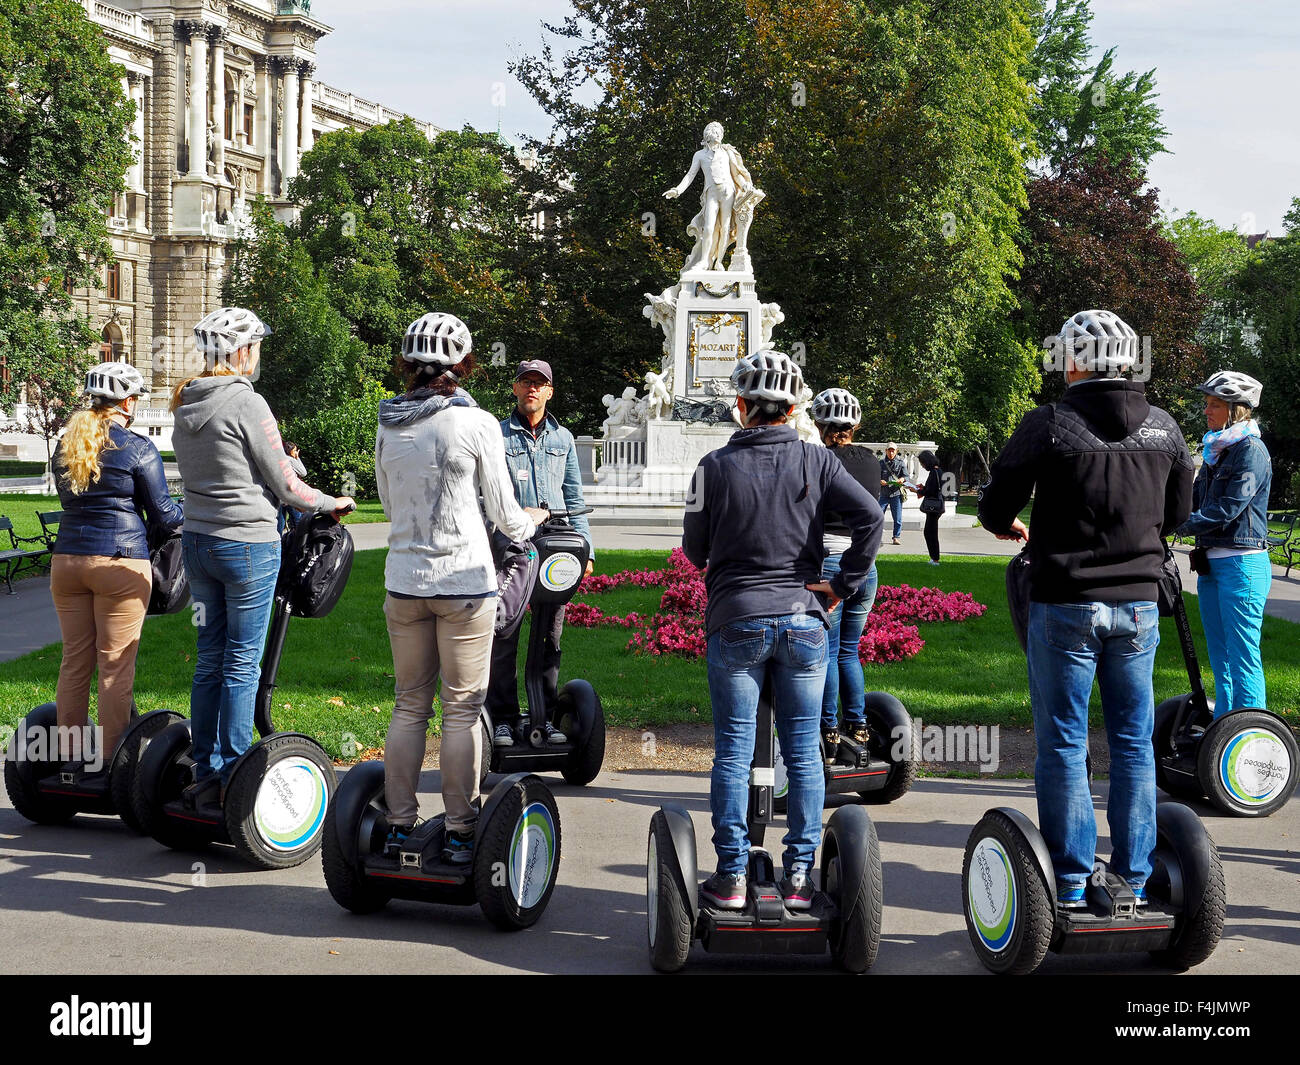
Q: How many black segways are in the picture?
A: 8